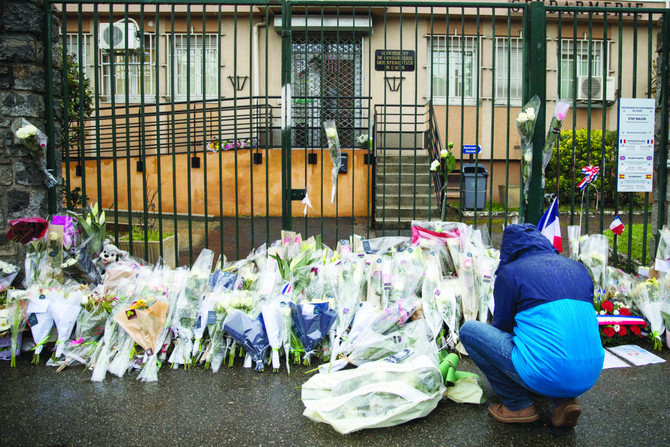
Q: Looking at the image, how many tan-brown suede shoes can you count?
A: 2